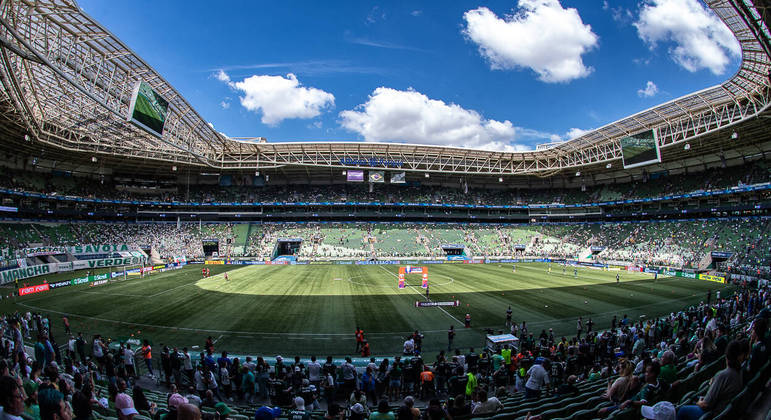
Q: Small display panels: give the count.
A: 3